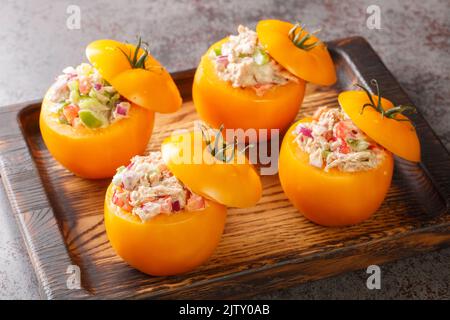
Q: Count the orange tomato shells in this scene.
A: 4